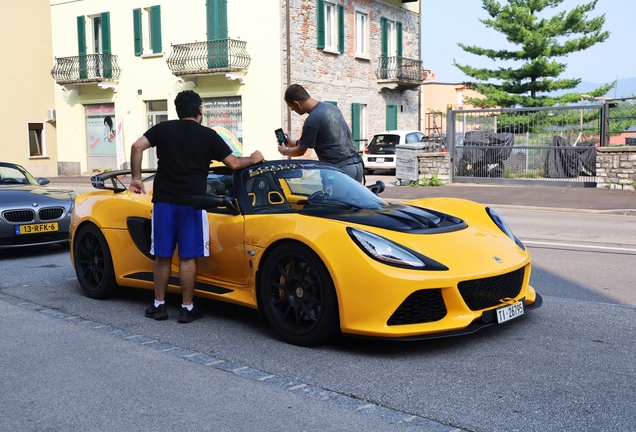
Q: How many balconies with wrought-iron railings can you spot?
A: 3